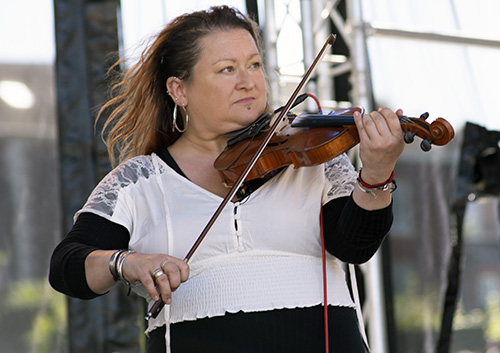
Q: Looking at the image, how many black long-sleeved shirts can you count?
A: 1